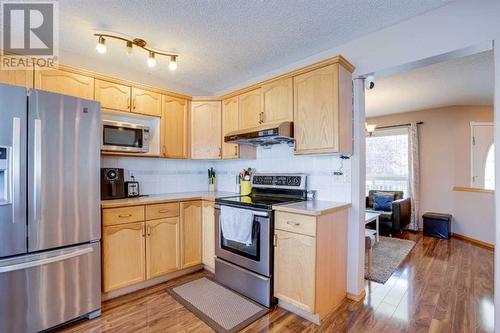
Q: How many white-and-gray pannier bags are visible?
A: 0